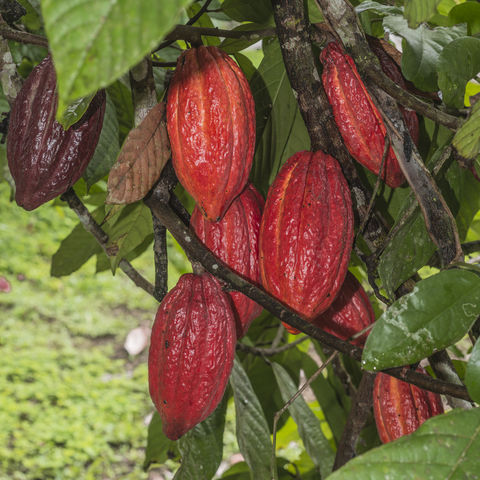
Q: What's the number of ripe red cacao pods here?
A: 7